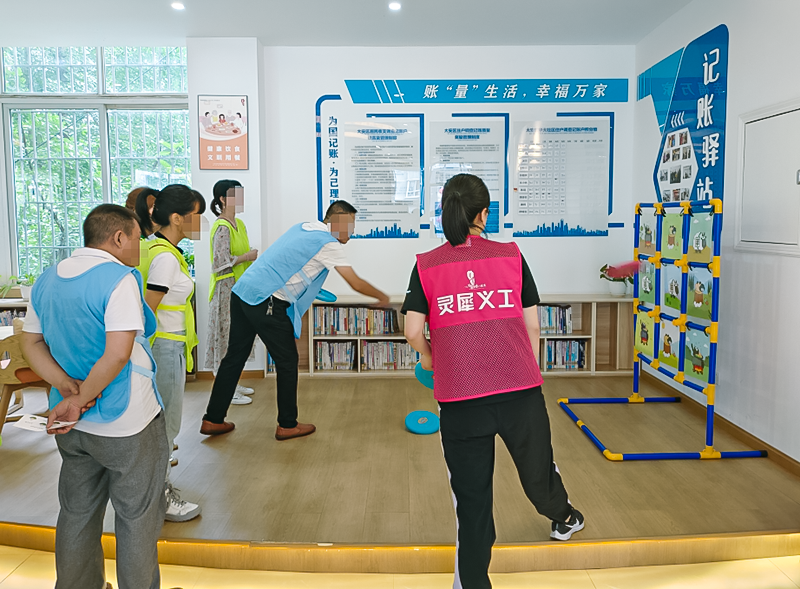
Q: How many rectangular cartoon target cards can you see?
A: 9